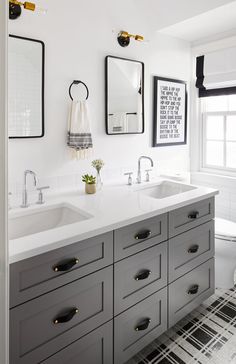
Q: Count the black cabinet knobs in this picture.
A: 8